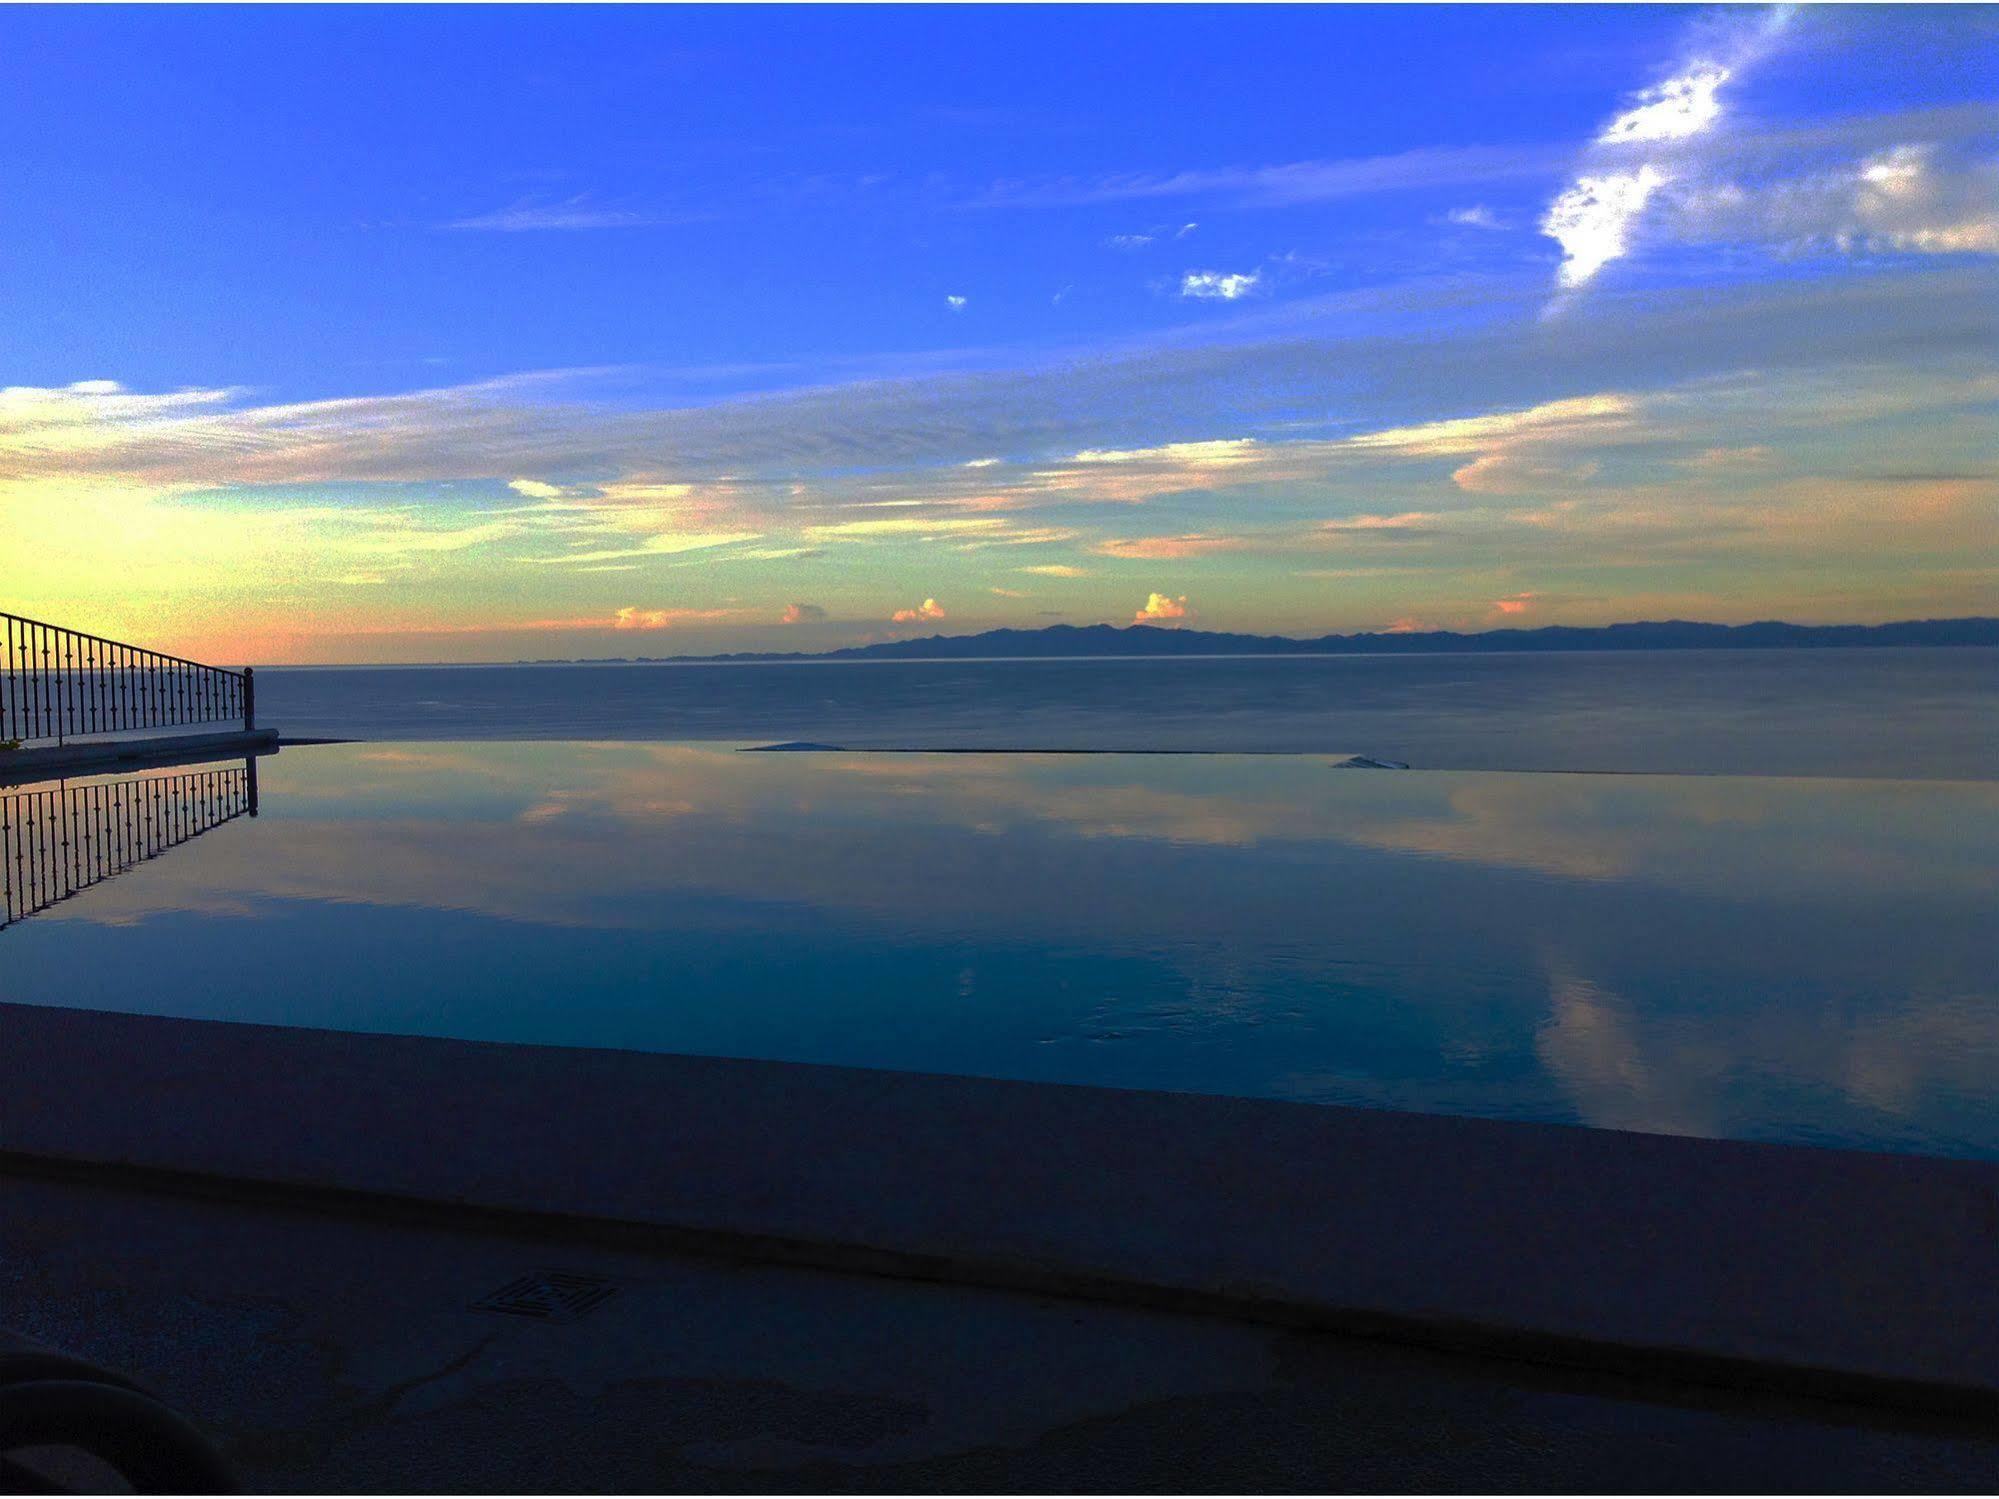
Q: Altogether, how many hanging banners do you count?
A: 0